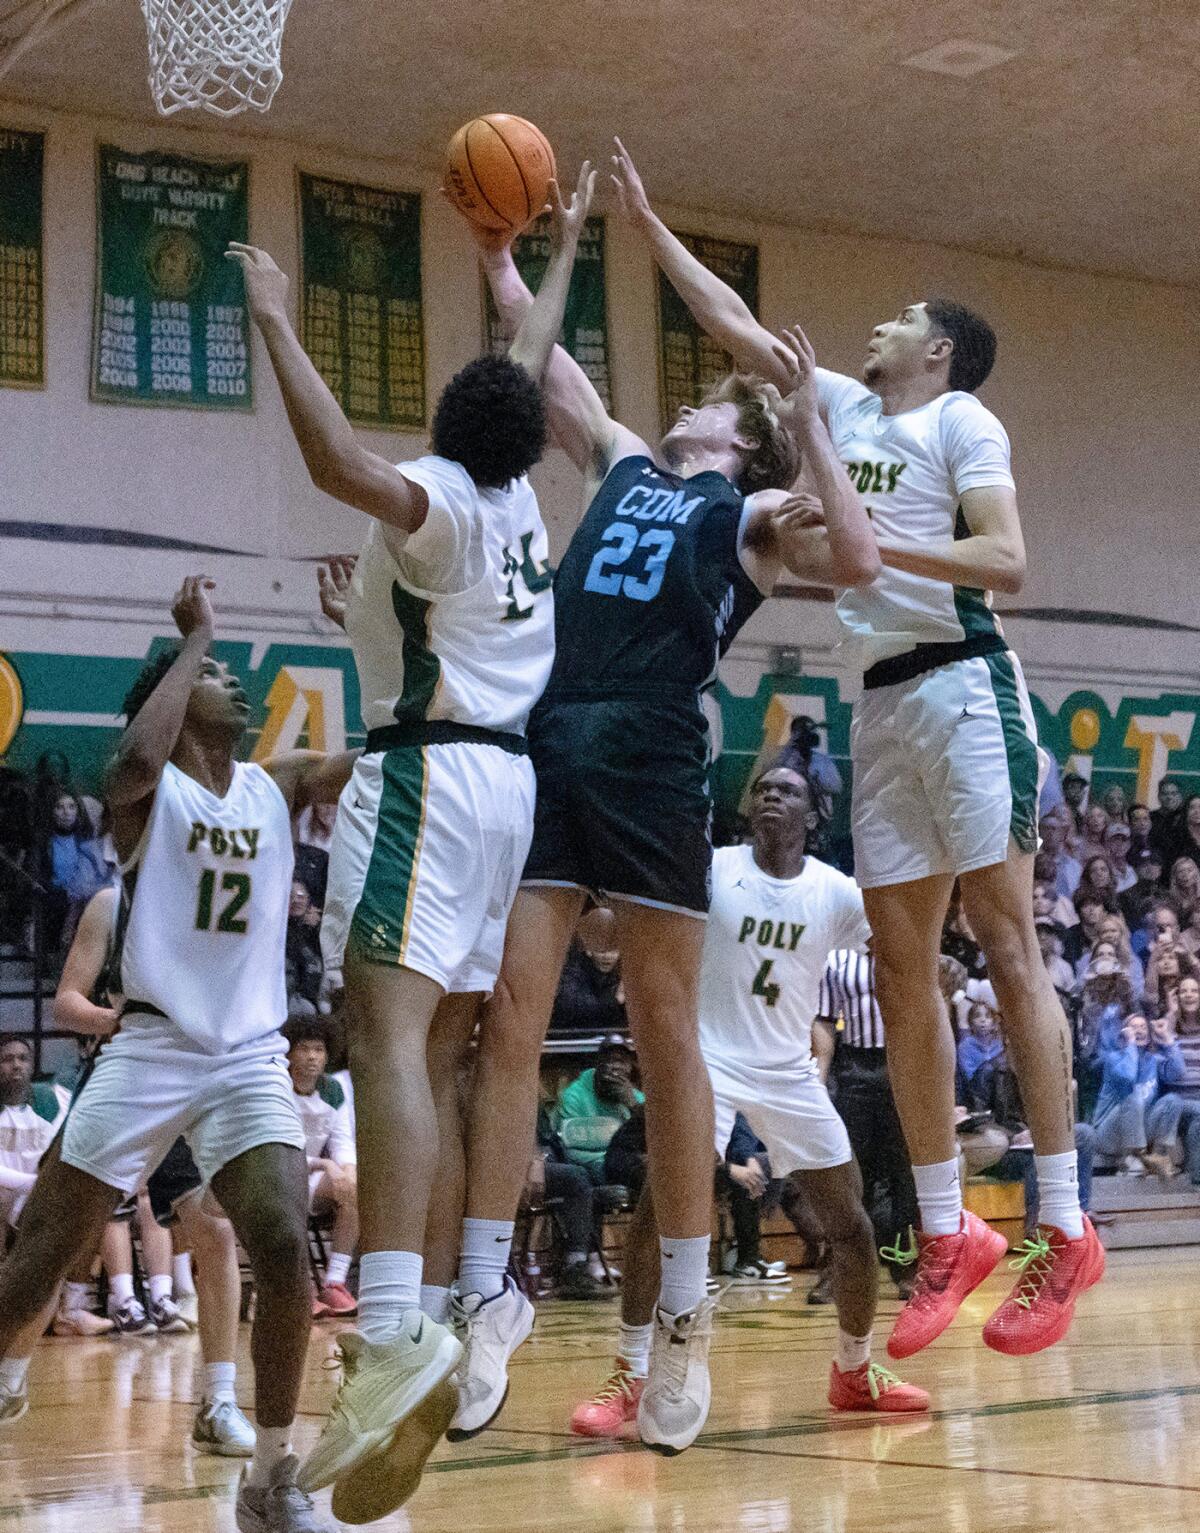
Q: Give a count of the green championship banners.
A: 5